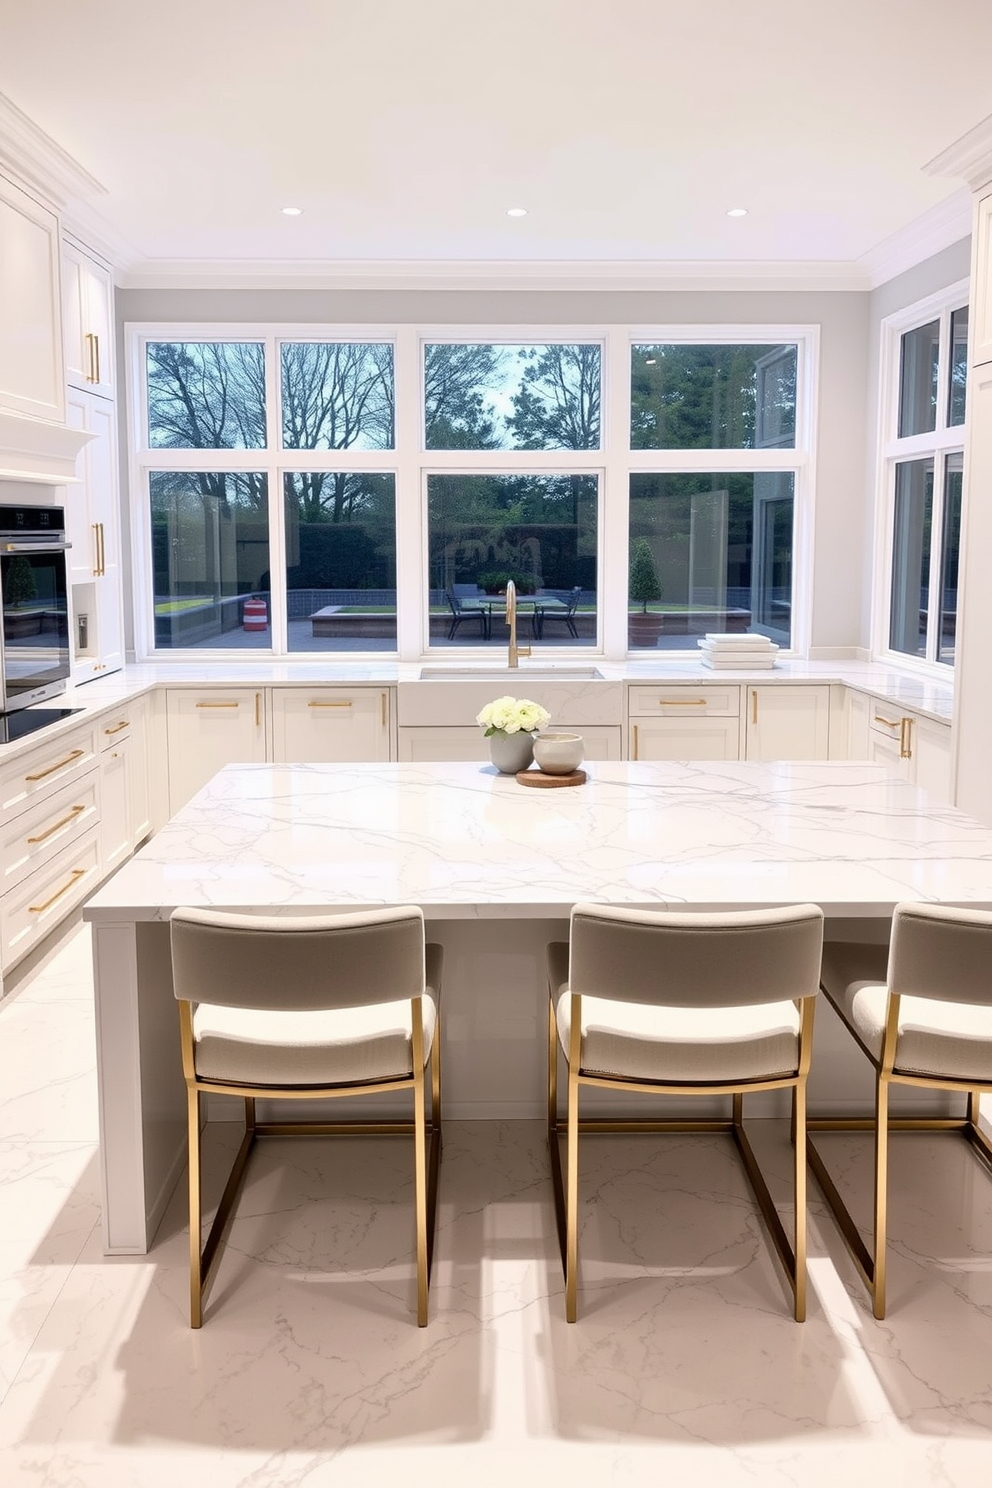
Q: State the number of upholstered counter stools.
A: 3